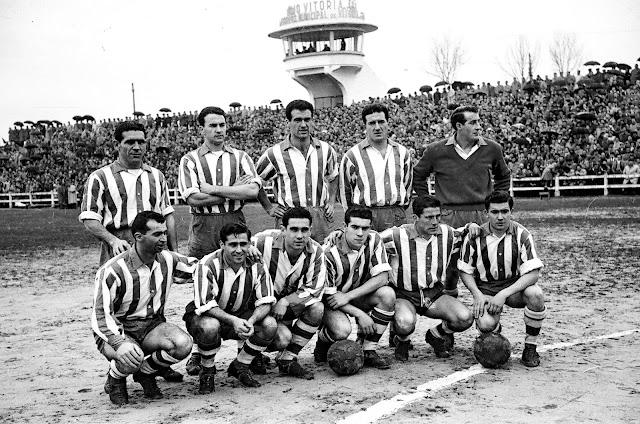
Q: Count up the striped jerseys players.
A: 10